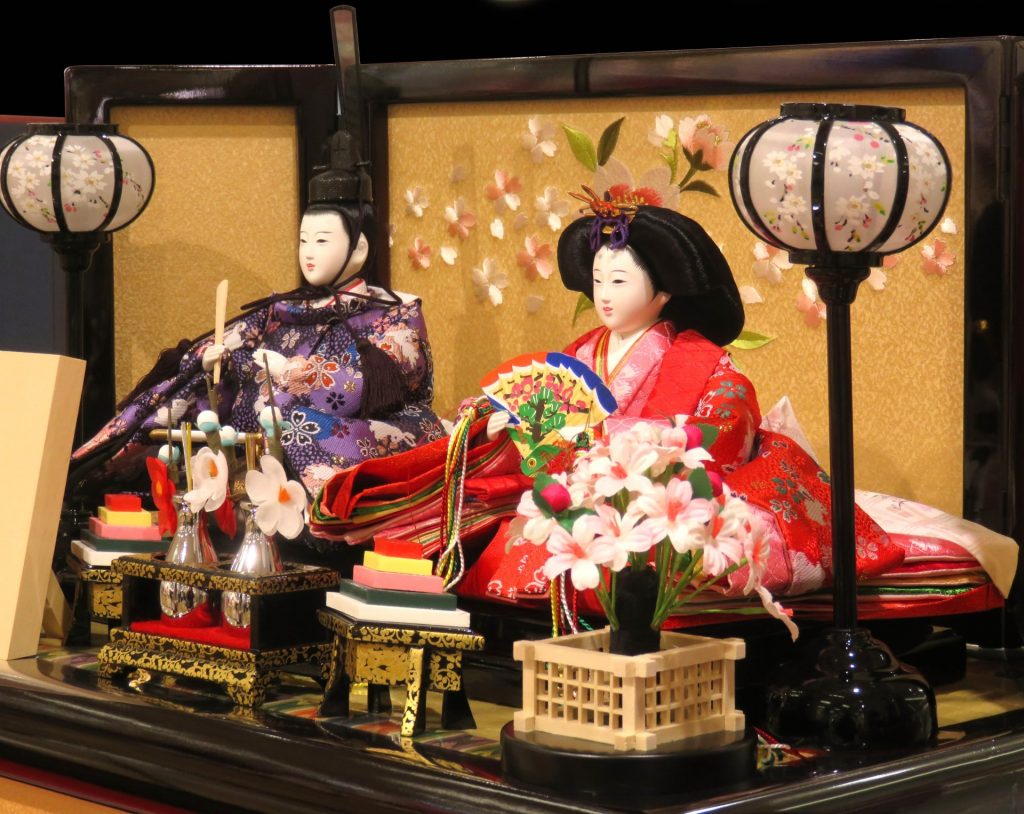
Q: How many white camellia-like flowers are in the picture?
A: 2